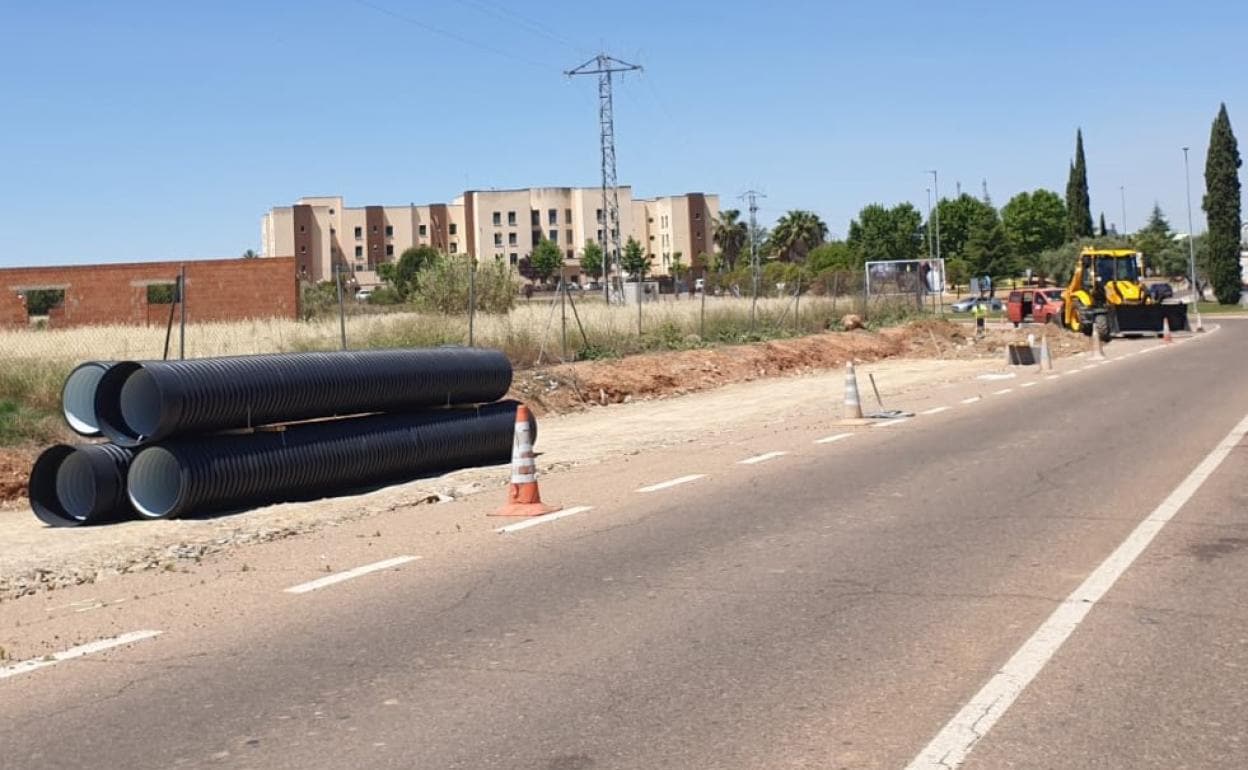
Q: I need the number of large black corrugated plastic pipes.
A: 4